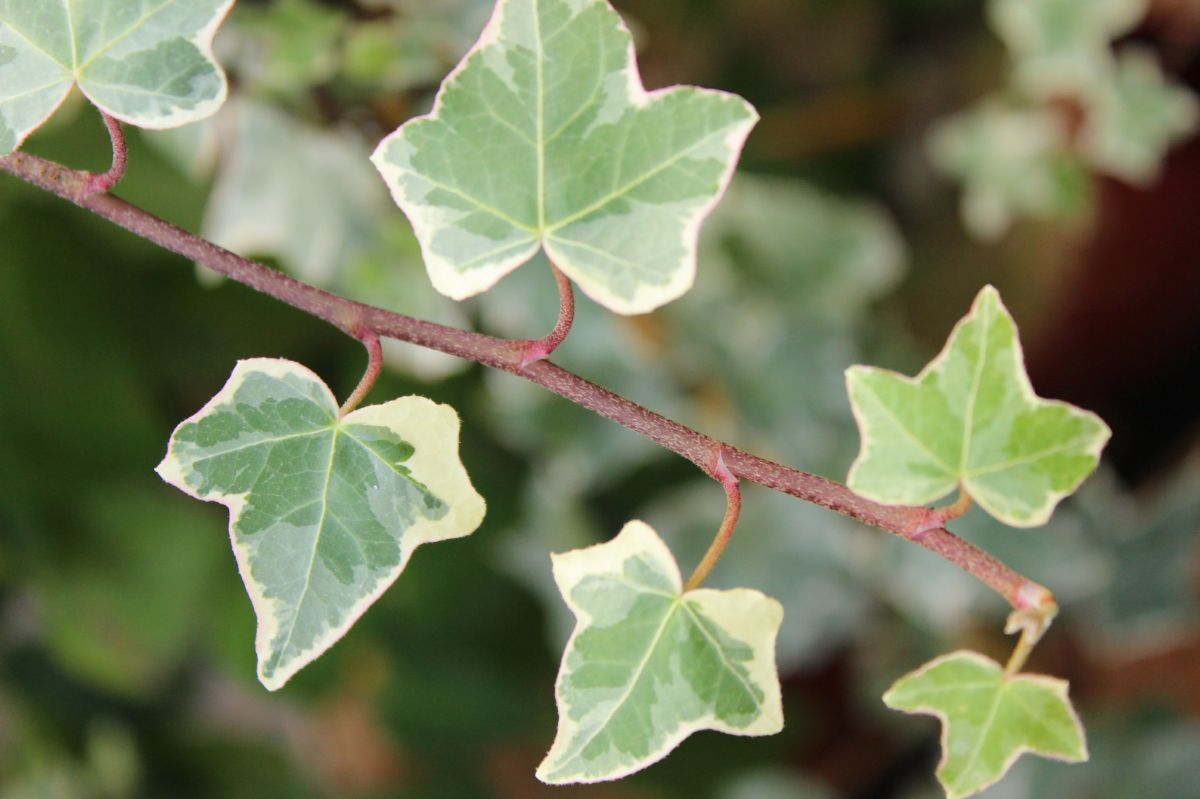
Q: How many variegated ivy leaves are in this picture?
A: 6